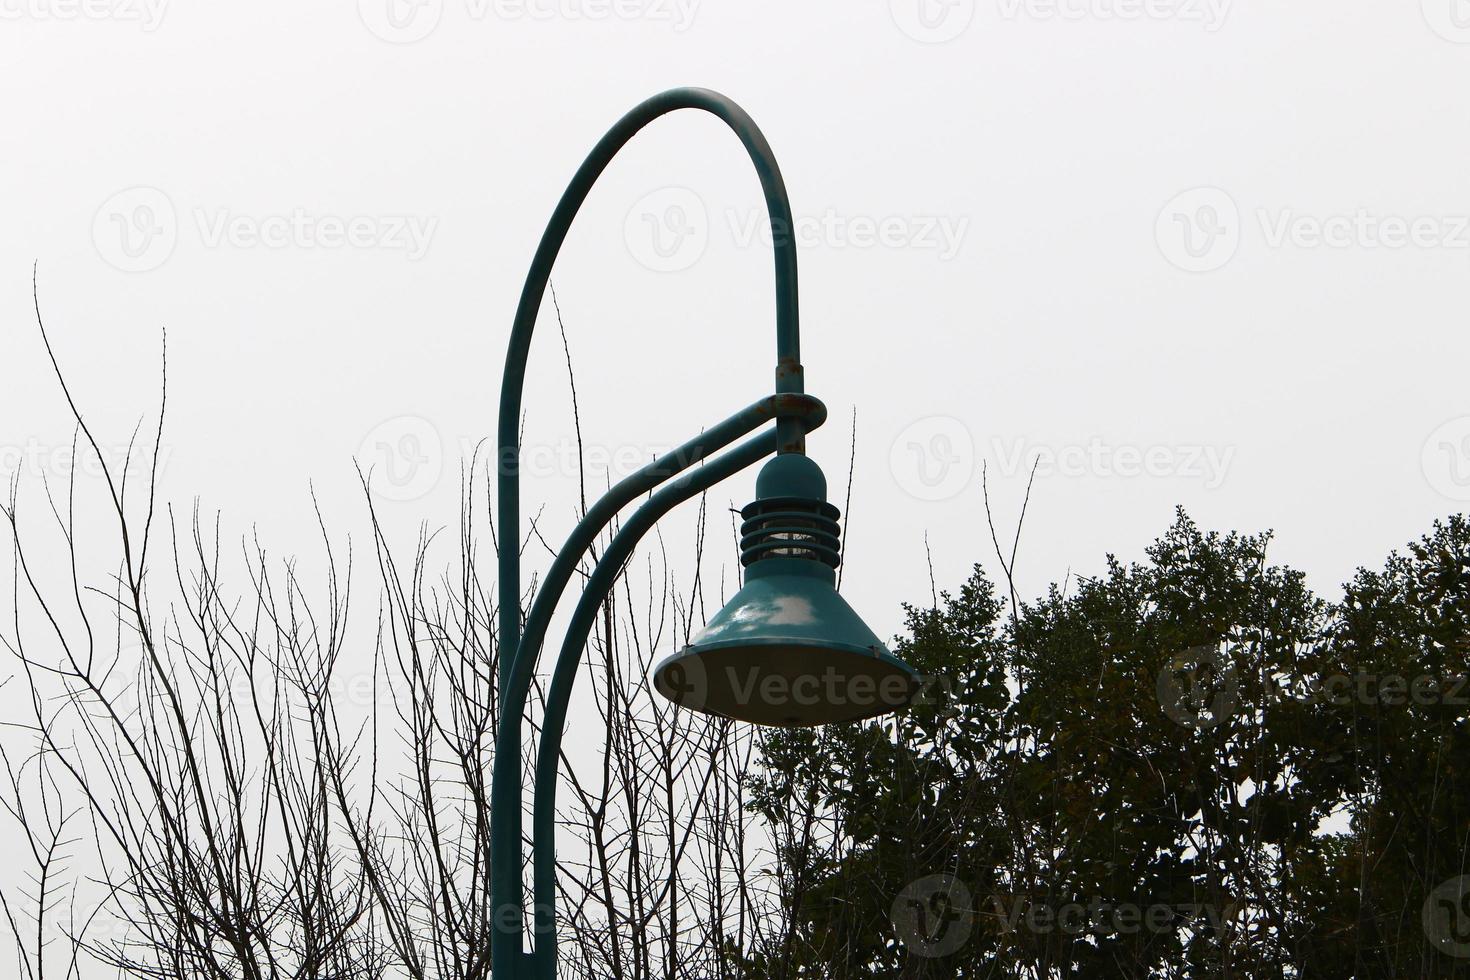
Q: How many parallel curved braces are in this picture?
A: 2